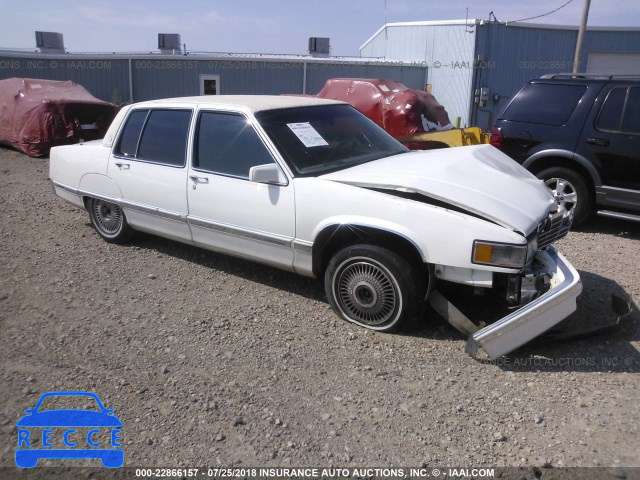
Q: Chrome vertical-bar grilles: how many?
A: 1